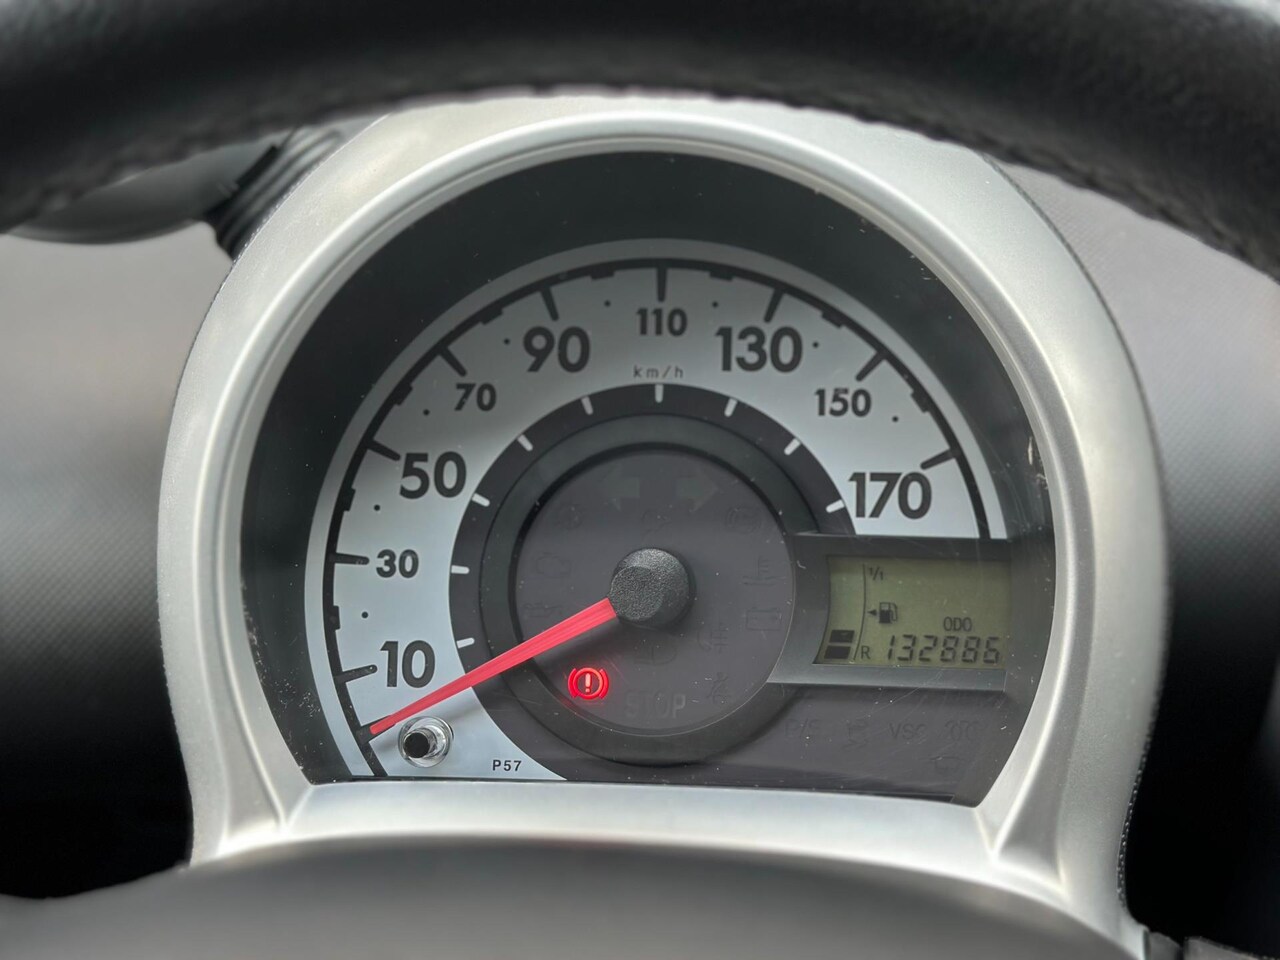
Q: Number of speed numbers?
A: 9